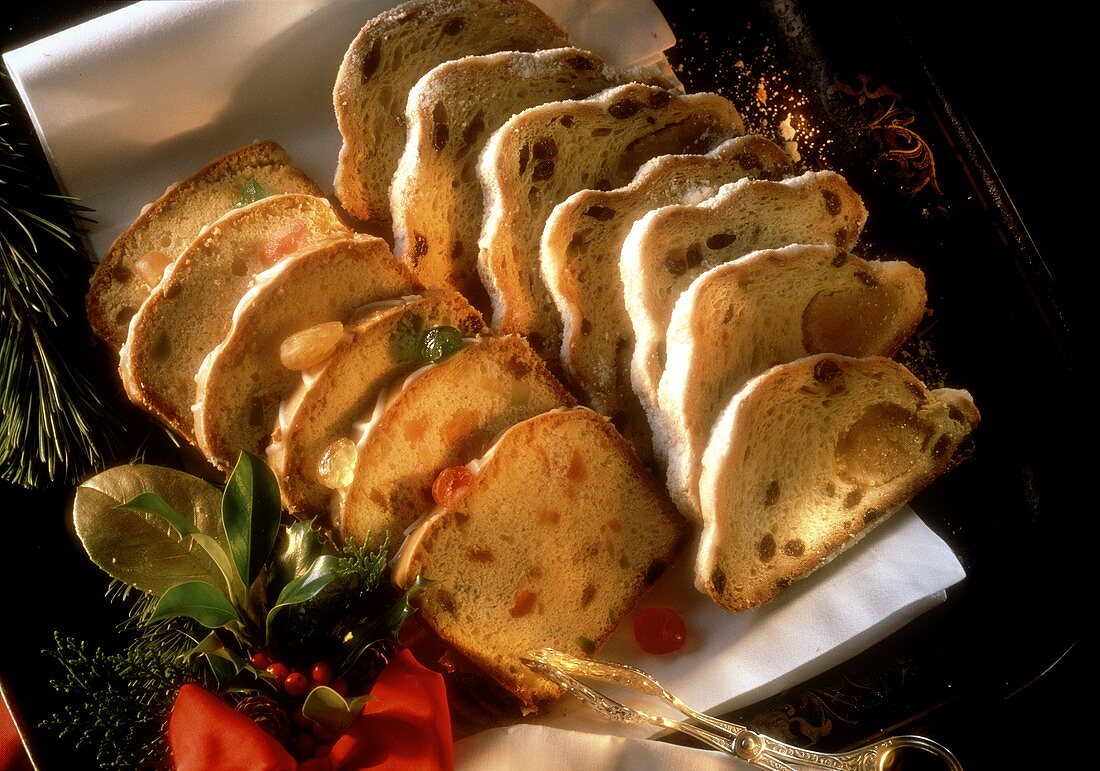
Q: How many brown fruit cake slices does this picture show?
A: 6